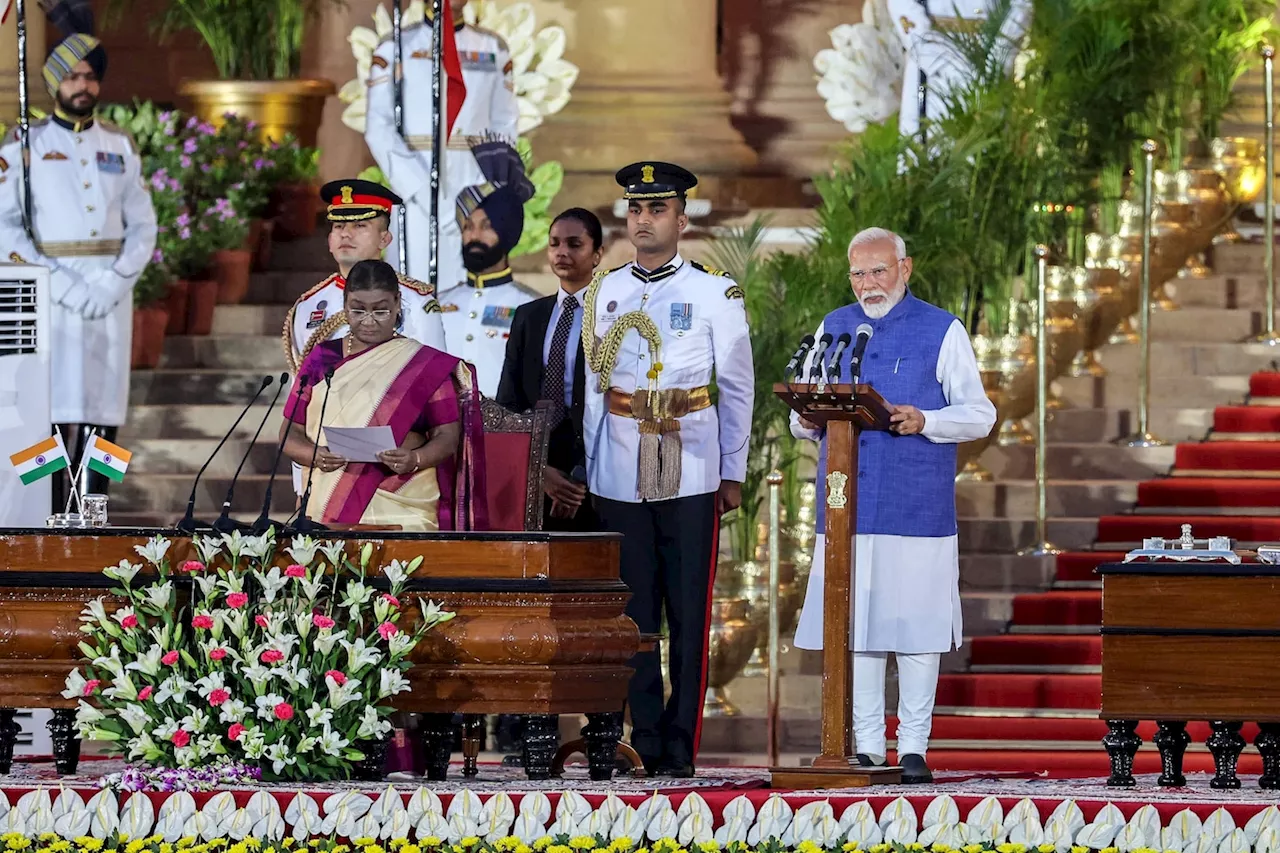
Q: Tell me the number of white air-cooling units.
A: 1